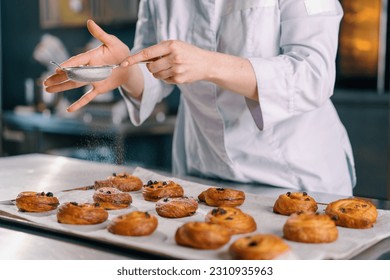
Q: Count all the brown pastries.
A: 14